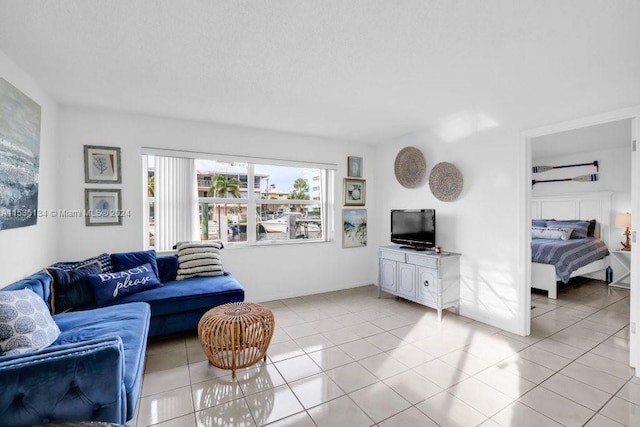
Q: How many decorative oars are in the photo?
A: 2